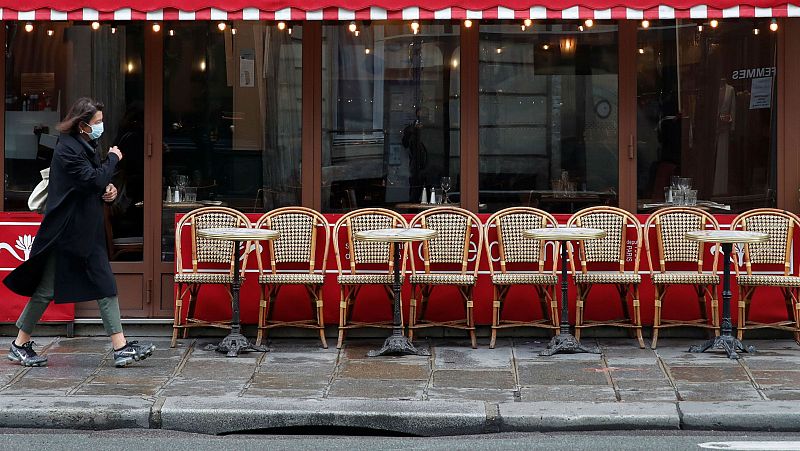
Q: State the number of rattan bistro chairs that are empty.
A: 8